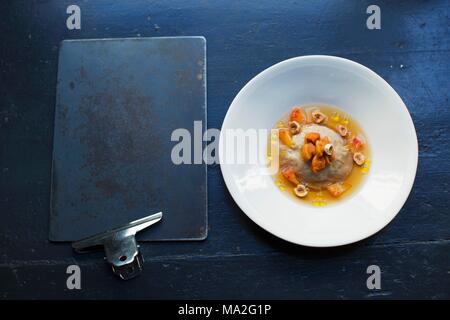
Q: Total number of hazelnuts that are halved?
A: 6